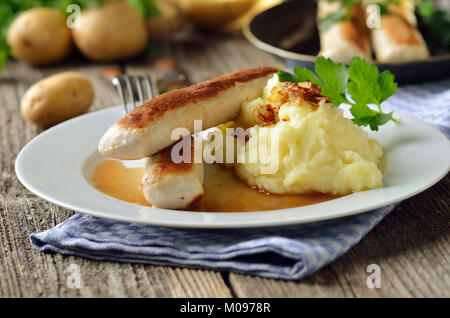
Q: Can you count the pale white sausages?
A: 4